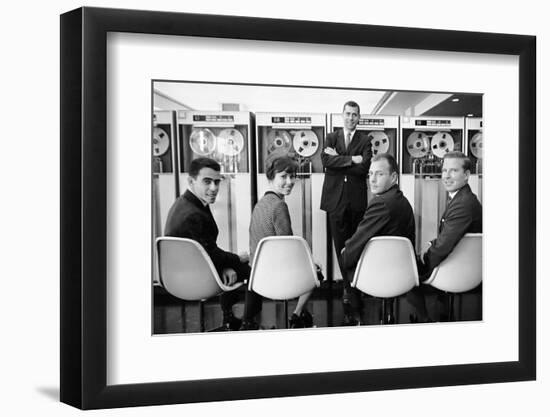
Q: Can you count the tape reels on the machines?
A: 9